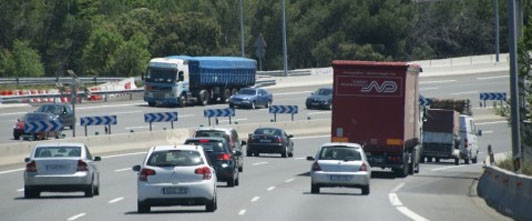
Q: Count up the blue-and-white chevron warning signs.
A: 7